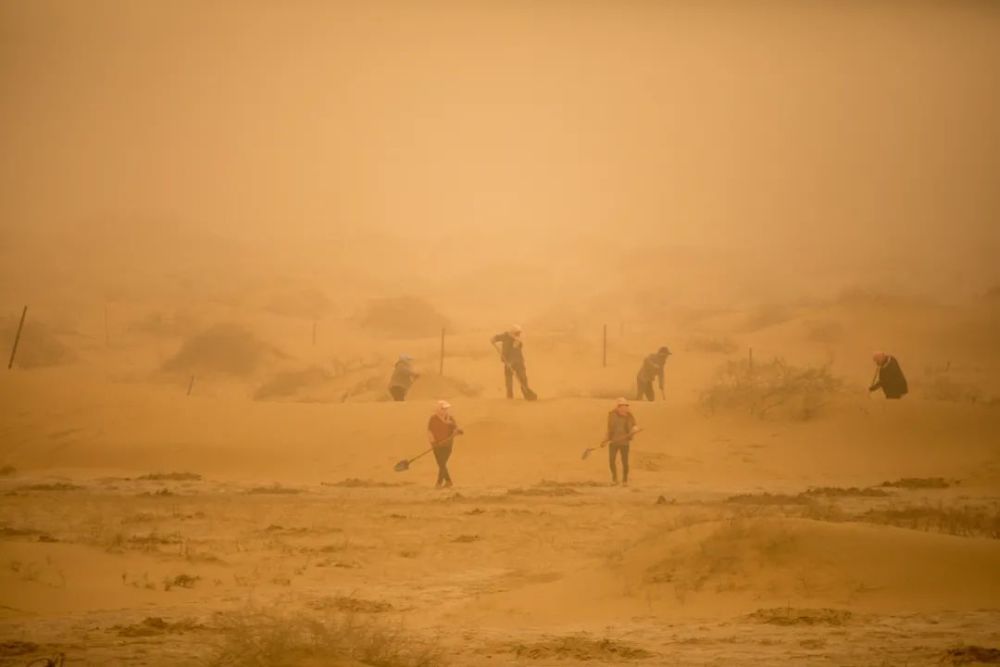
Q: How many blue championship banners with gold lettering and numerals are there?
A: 0